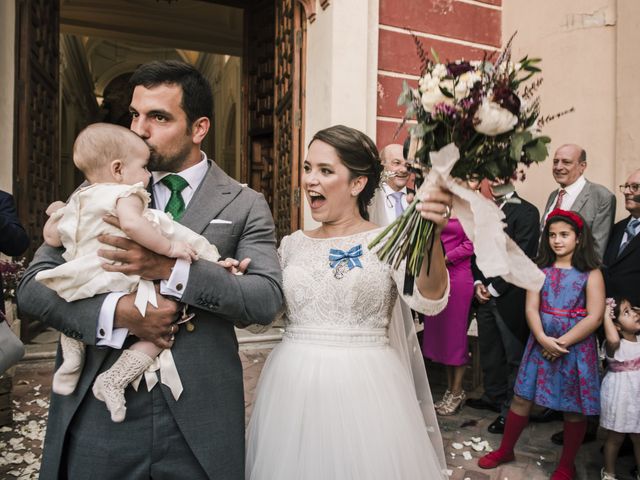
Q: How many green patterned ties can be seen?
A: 1